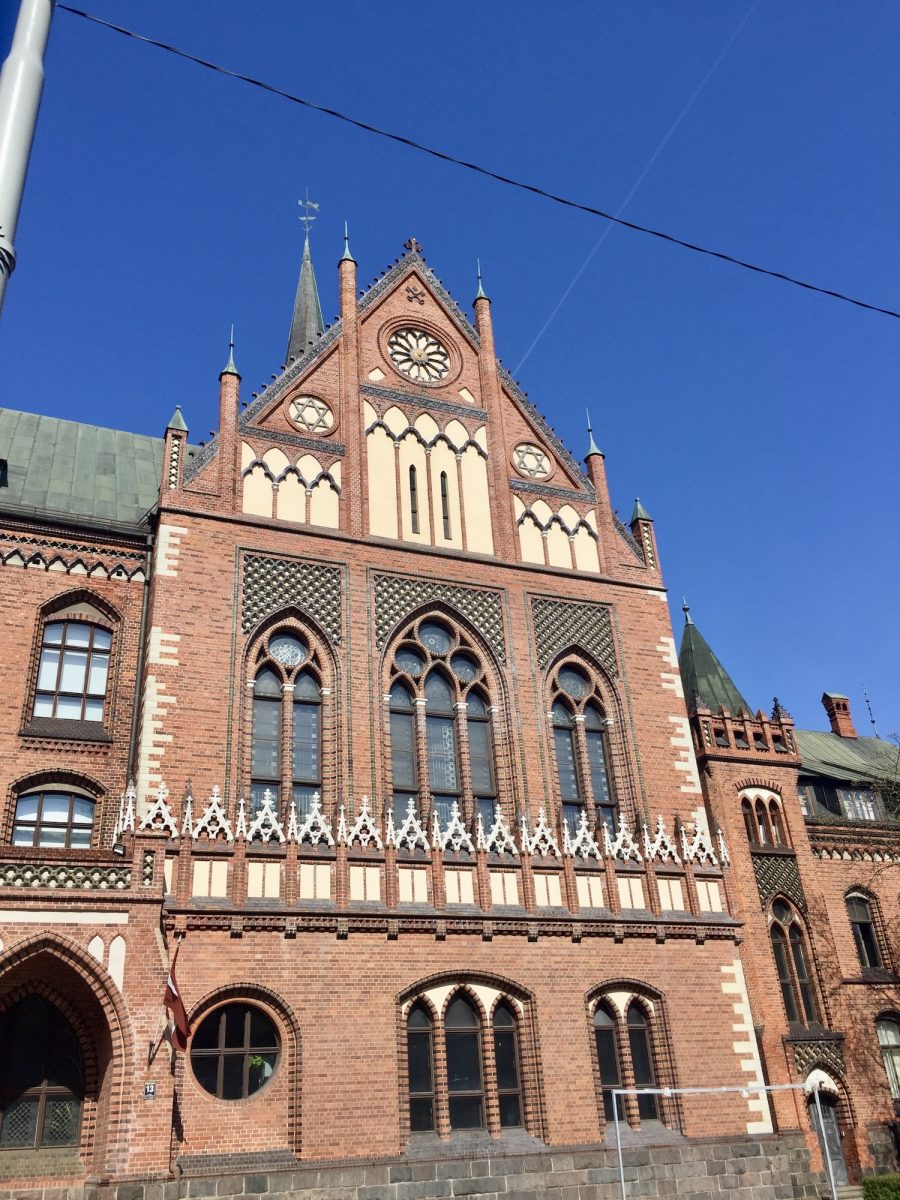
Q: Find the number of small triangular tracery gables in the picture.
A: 13